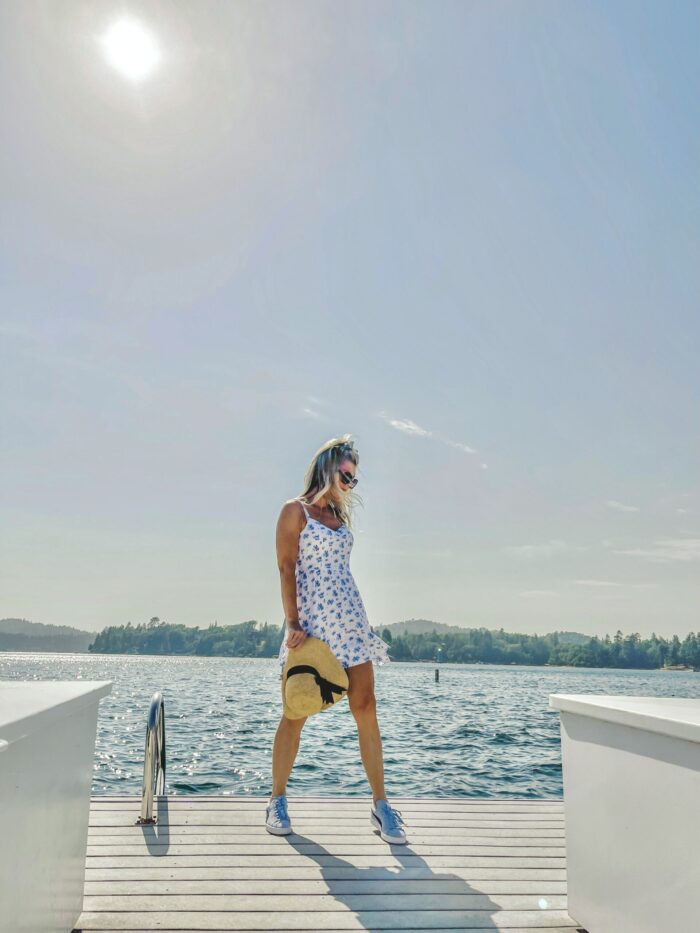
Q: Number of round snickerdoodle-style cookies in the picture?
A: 0